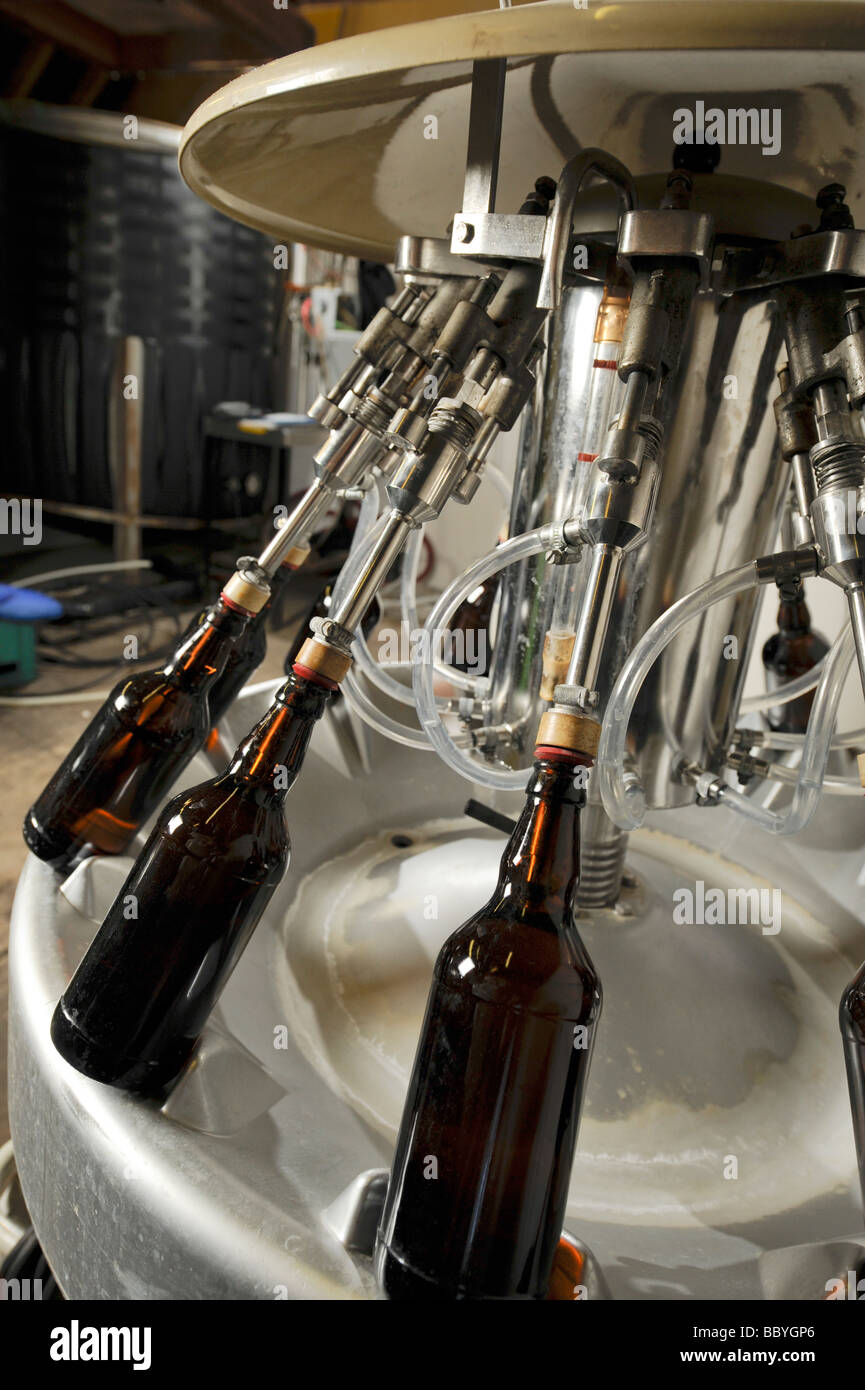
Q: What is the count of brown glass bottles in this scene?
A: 8